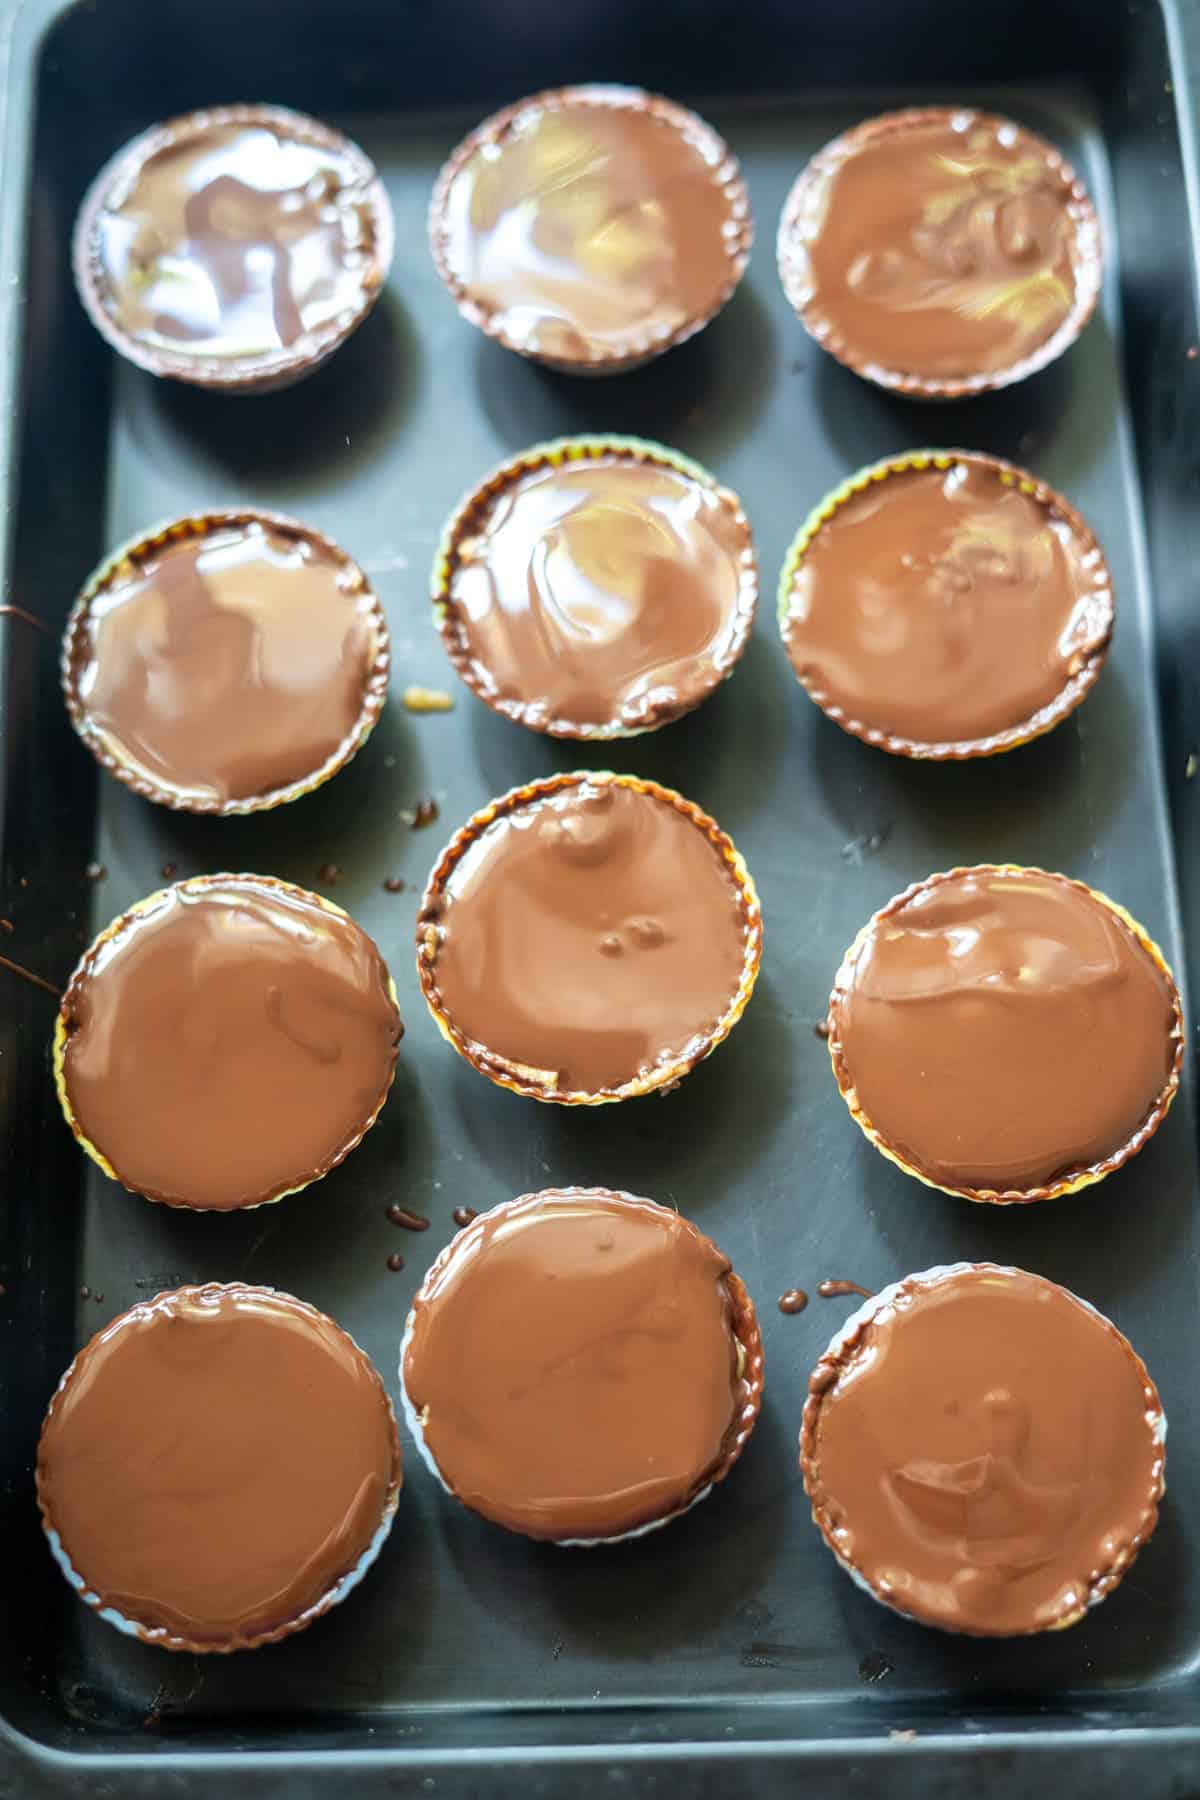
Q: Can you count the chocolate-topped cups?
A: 12